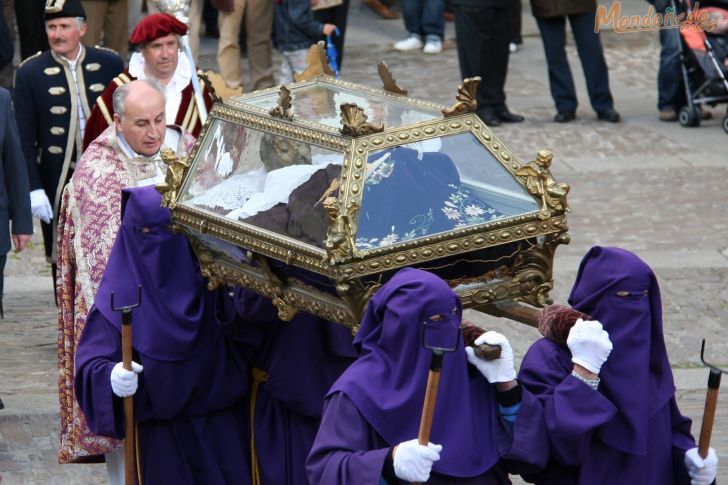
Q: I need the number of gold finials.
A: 6